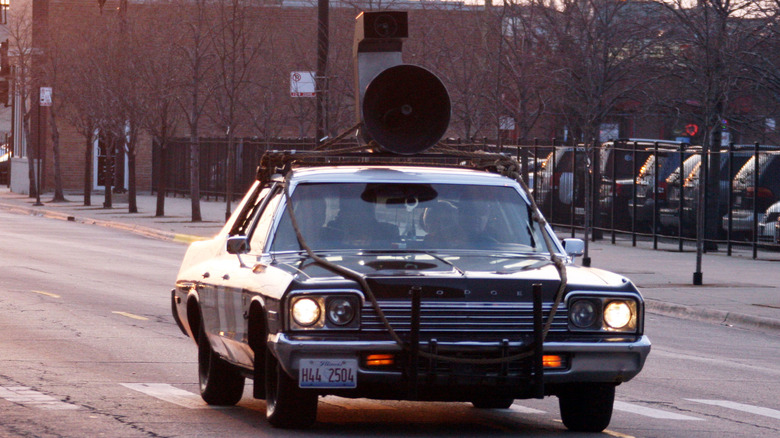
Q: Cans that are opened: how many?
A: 0